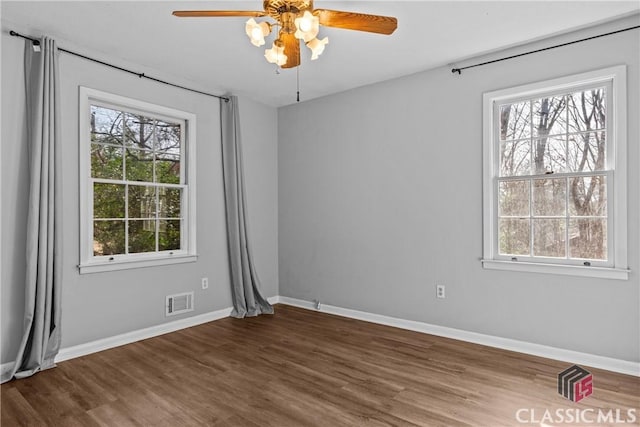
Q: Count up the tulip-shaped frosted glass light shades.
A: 4